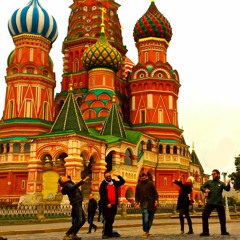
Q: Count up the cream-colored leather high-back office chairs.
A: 0